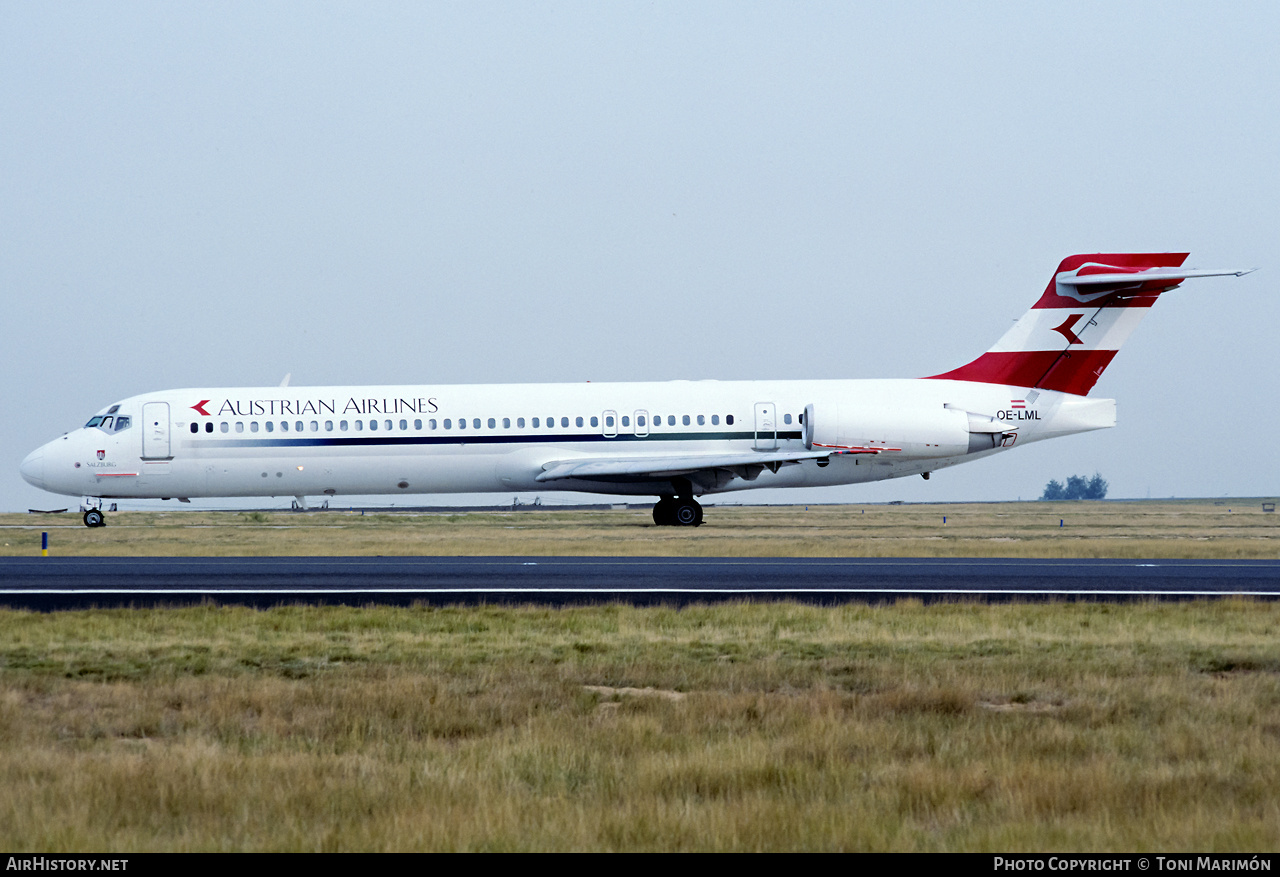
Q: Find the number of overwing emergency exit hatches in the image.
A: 2